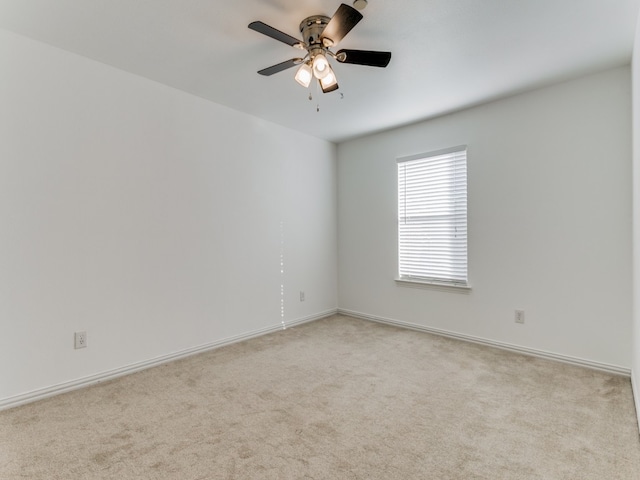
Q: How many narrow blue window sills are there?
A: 0